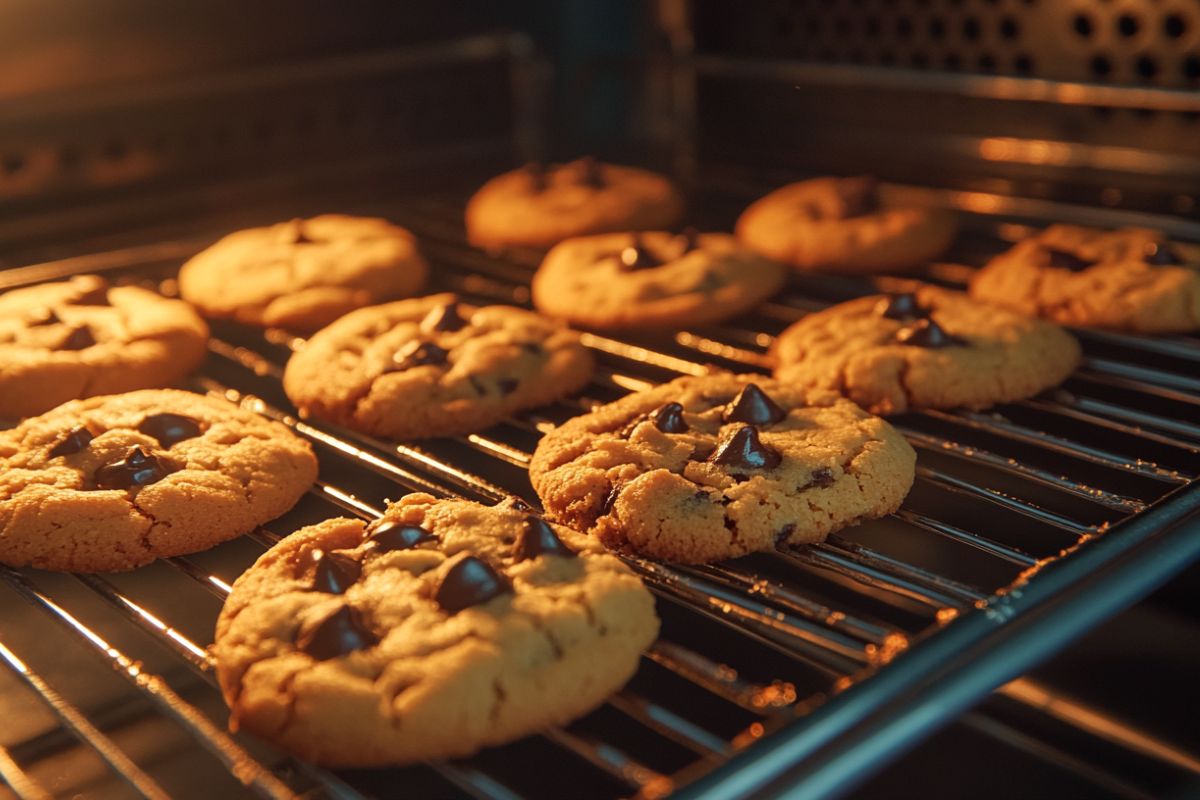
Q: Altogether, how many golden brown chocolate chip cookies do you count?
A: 11